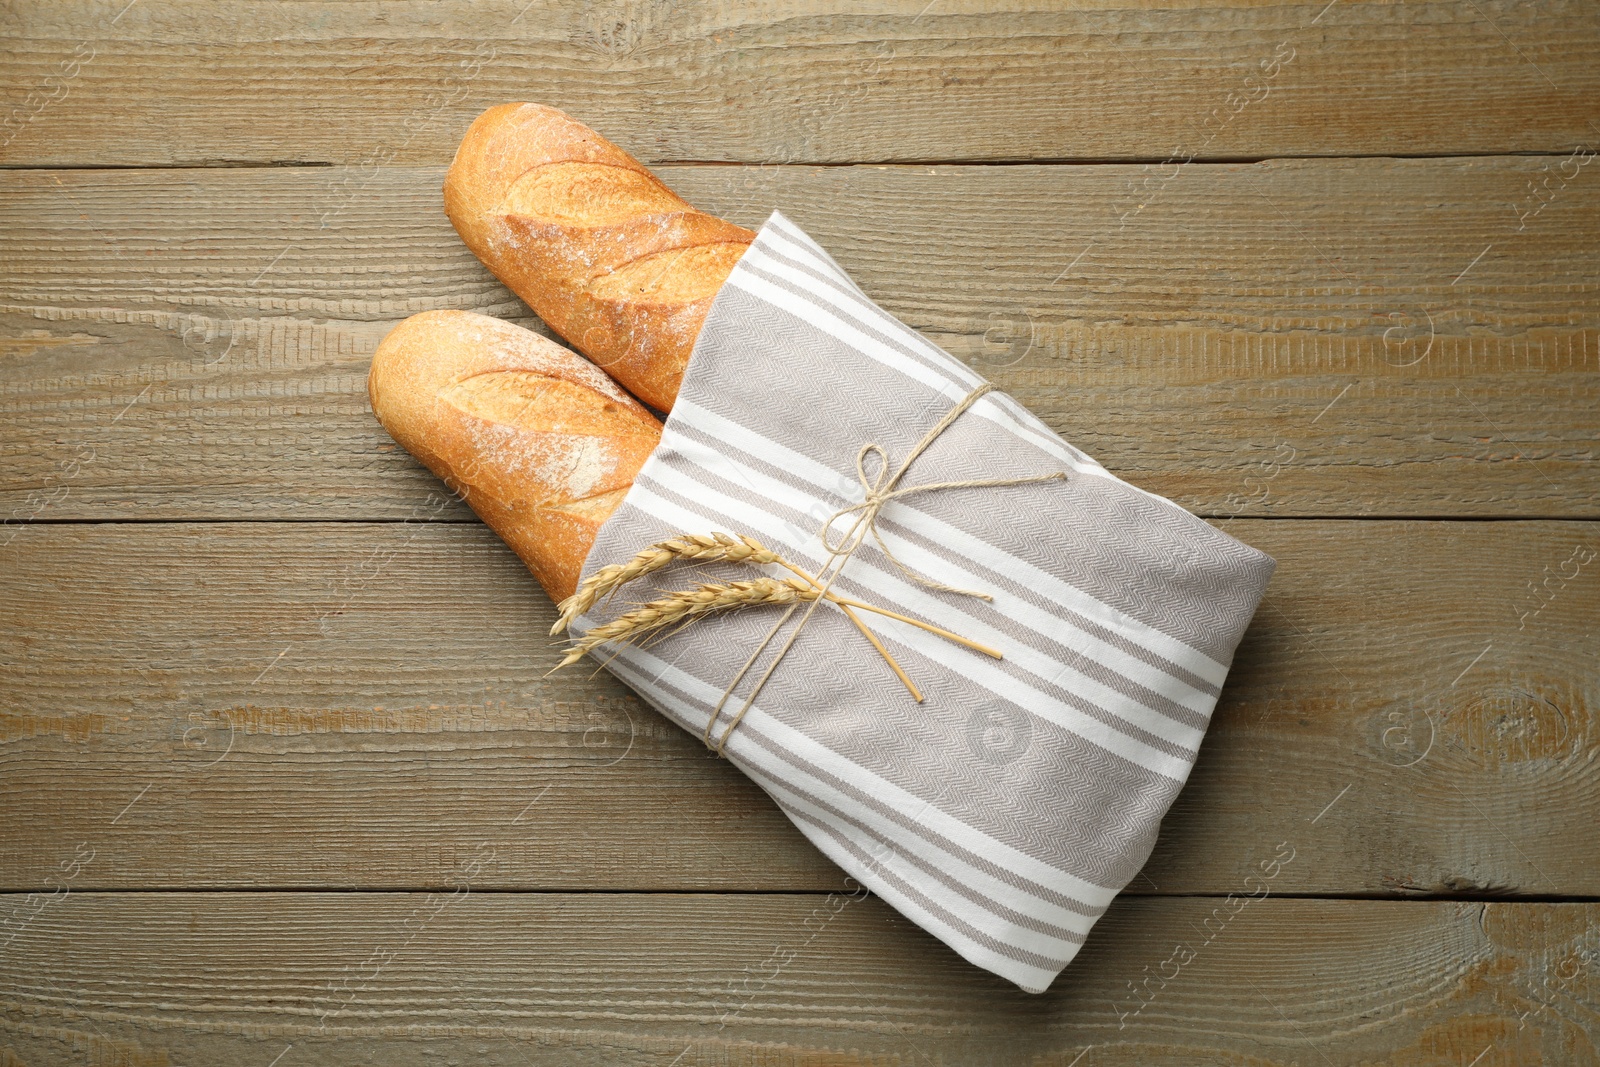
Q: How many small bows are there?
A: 1